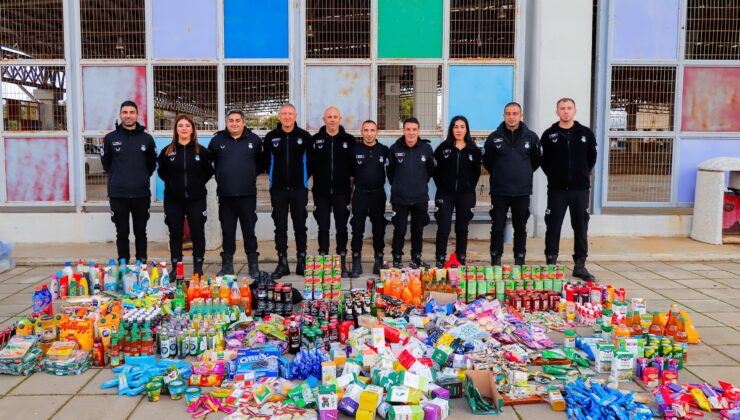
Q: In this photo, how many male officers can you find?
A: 8